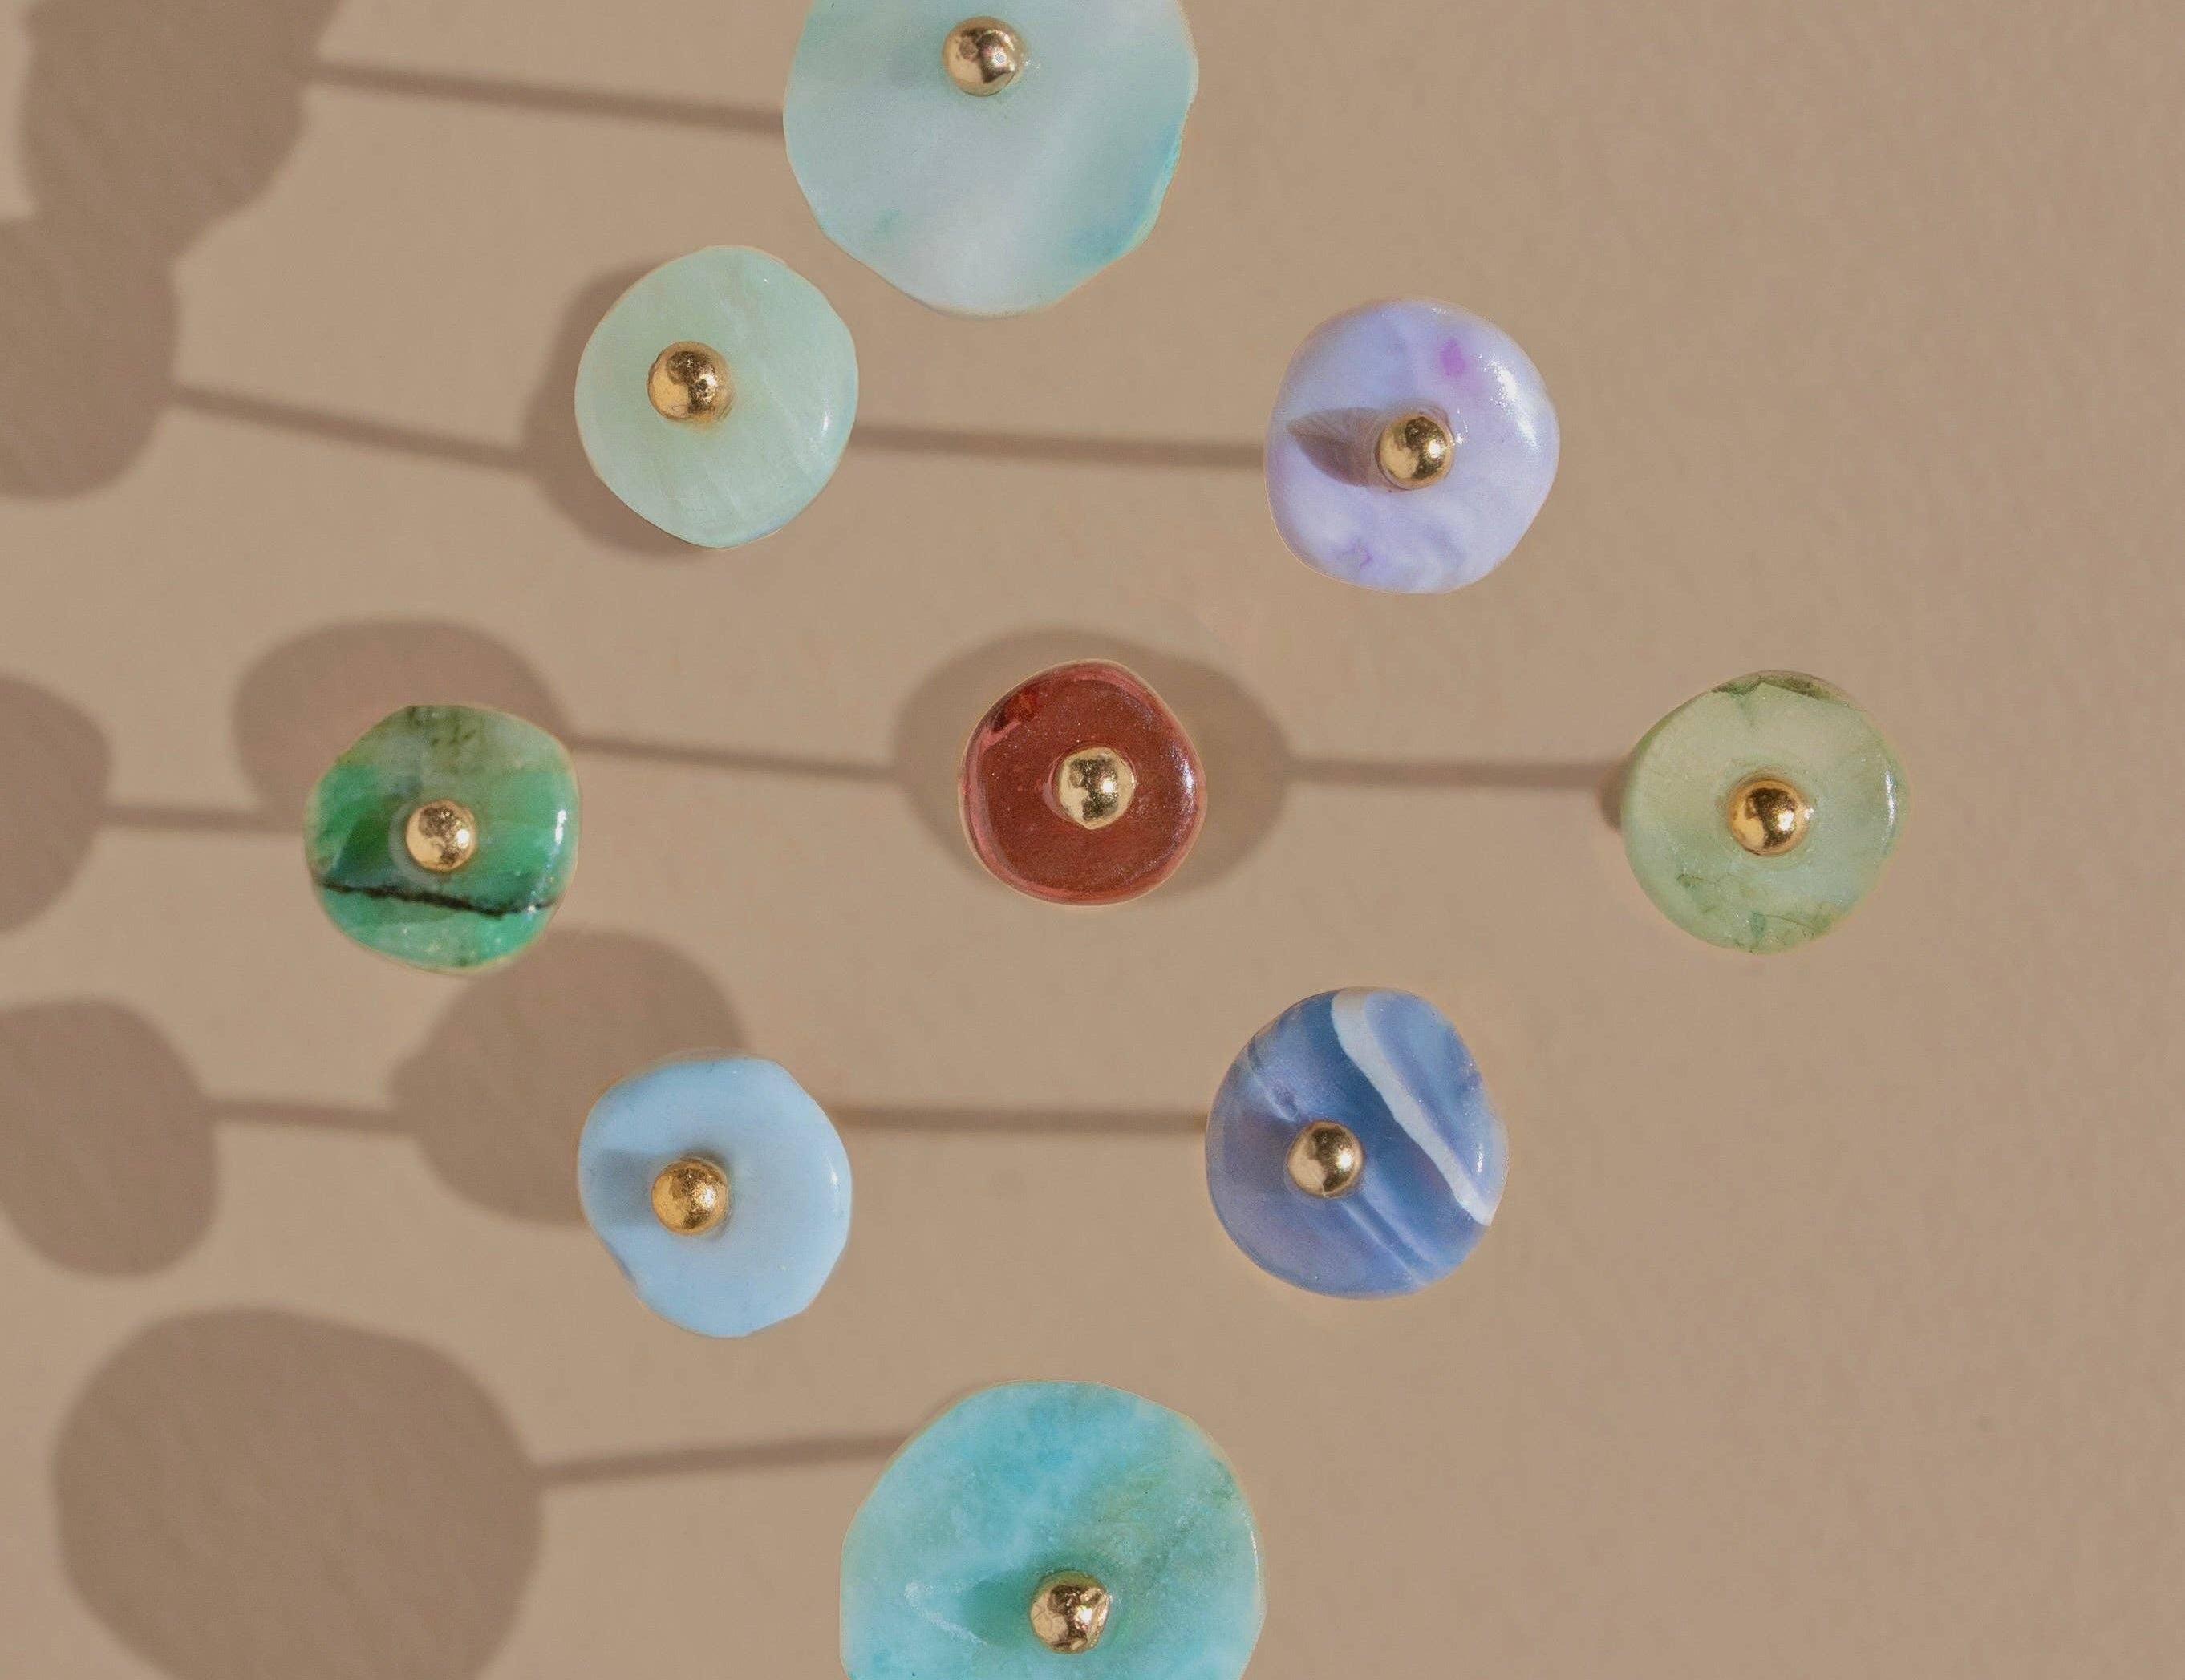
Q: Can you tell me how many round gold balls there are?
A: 9